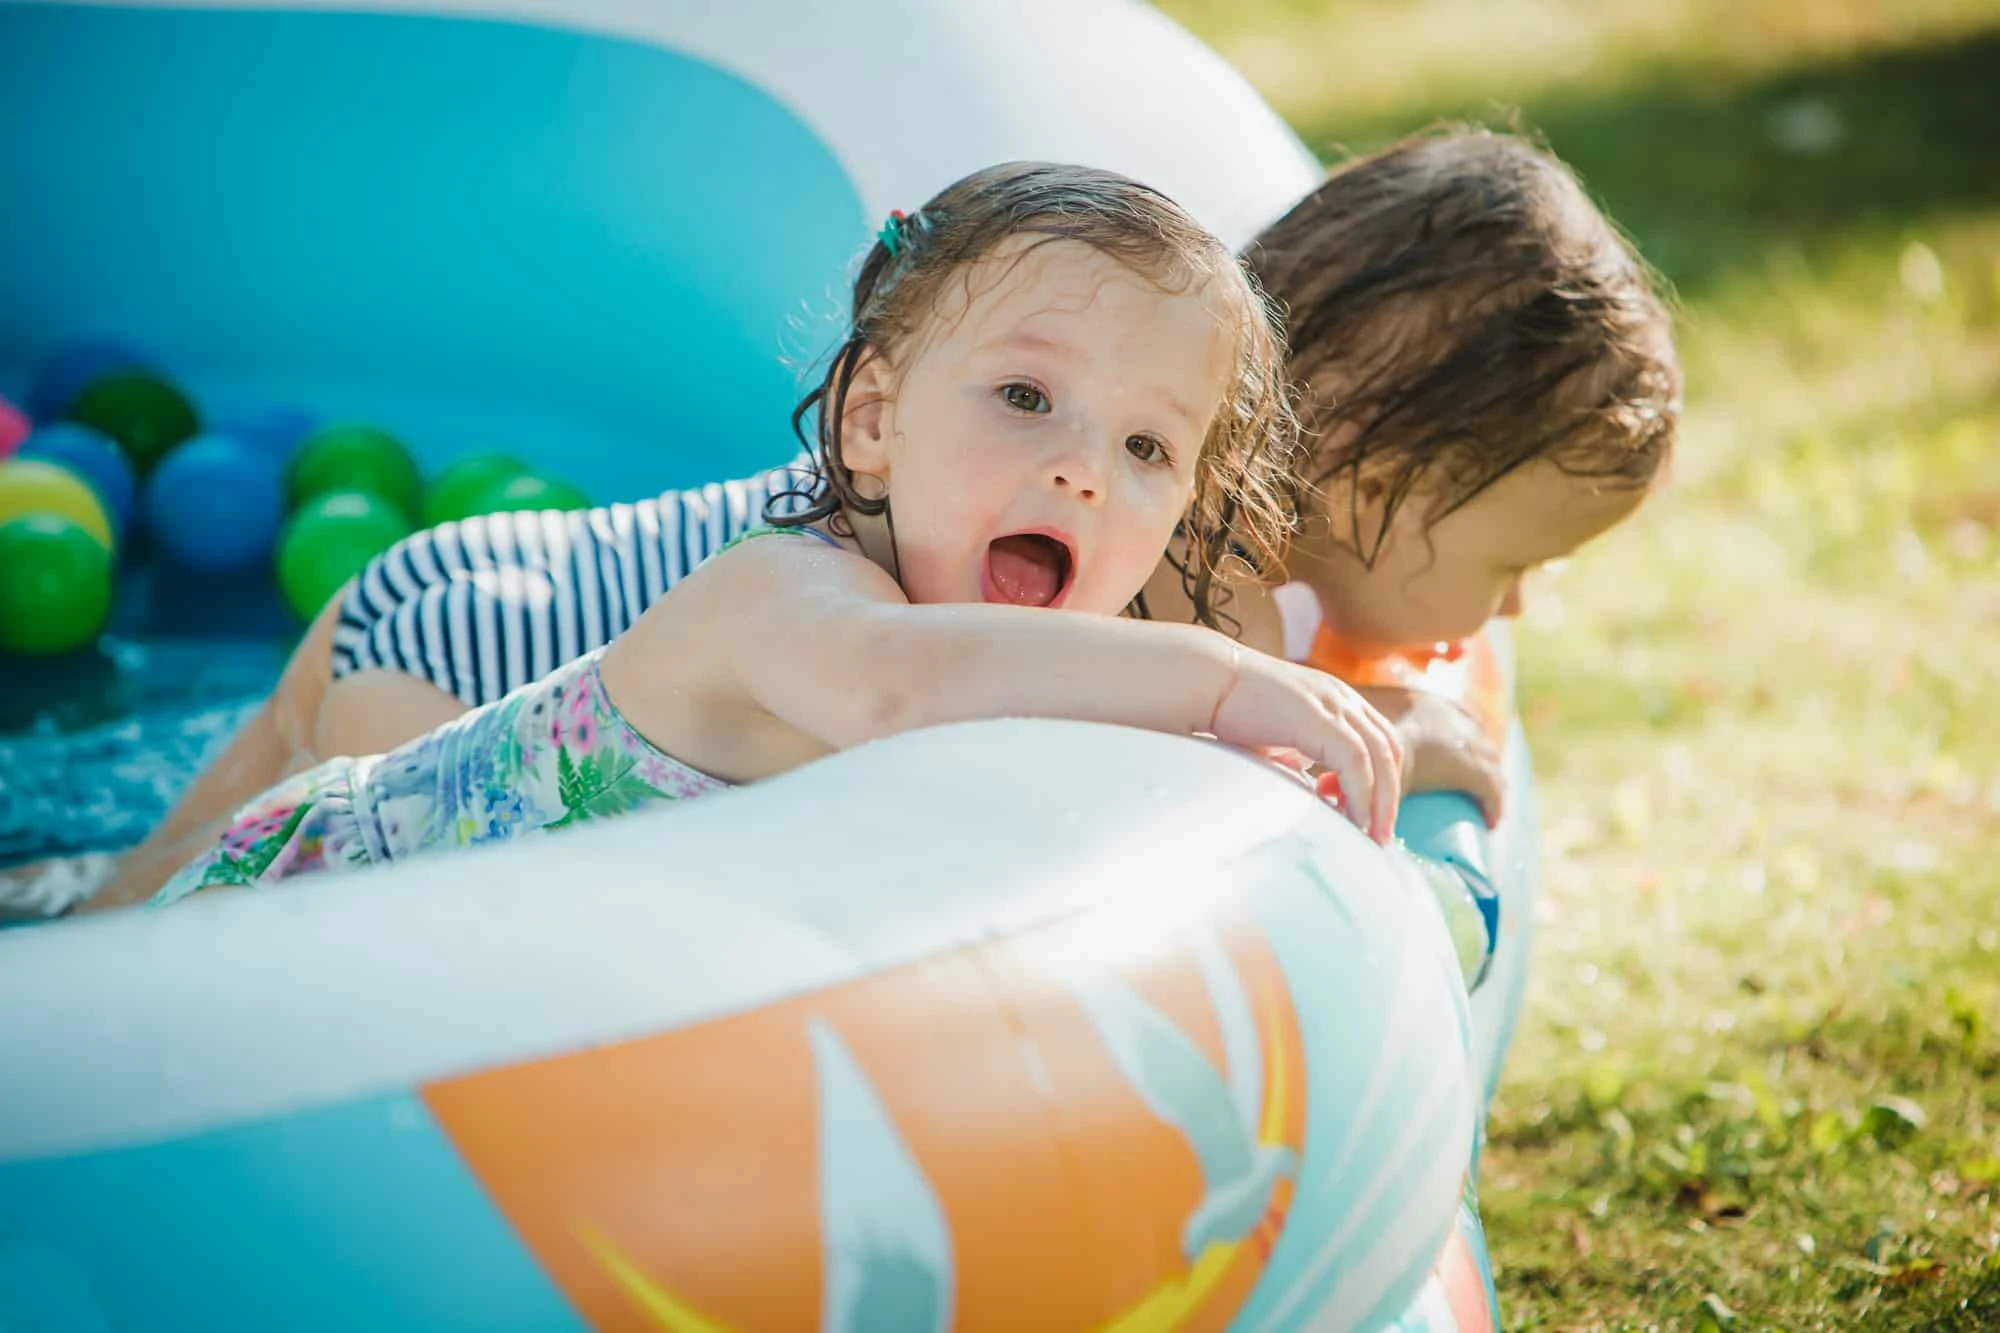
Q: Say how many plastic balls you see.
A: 12